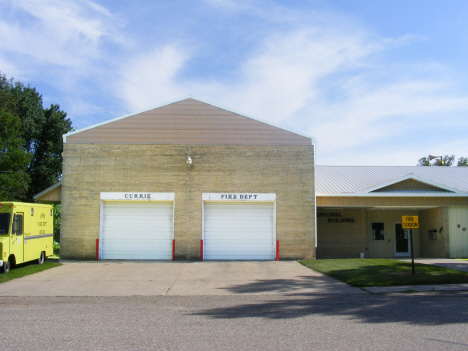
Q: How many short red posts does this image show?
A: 4